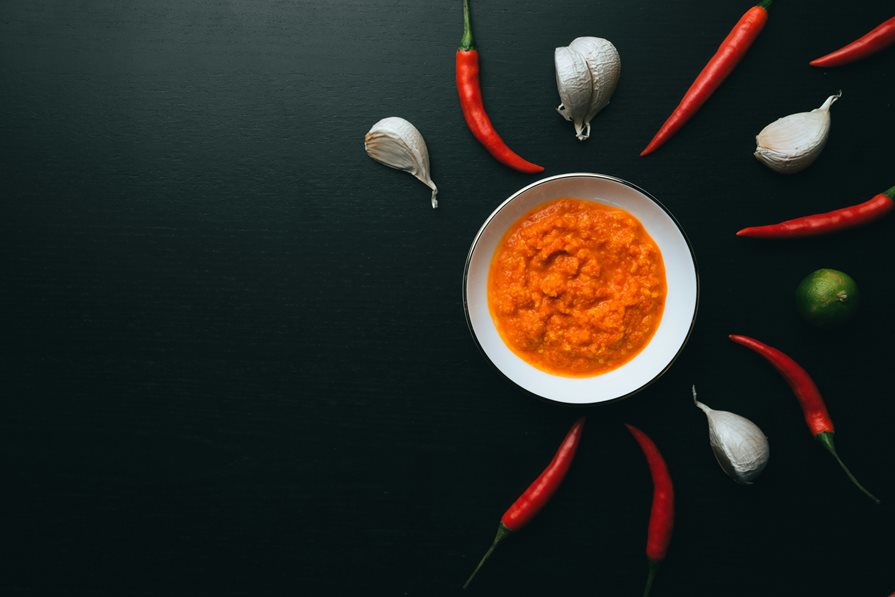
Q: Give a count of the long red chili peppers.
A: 7